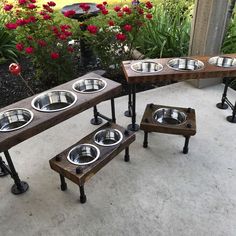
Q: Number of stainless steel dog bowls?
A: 9